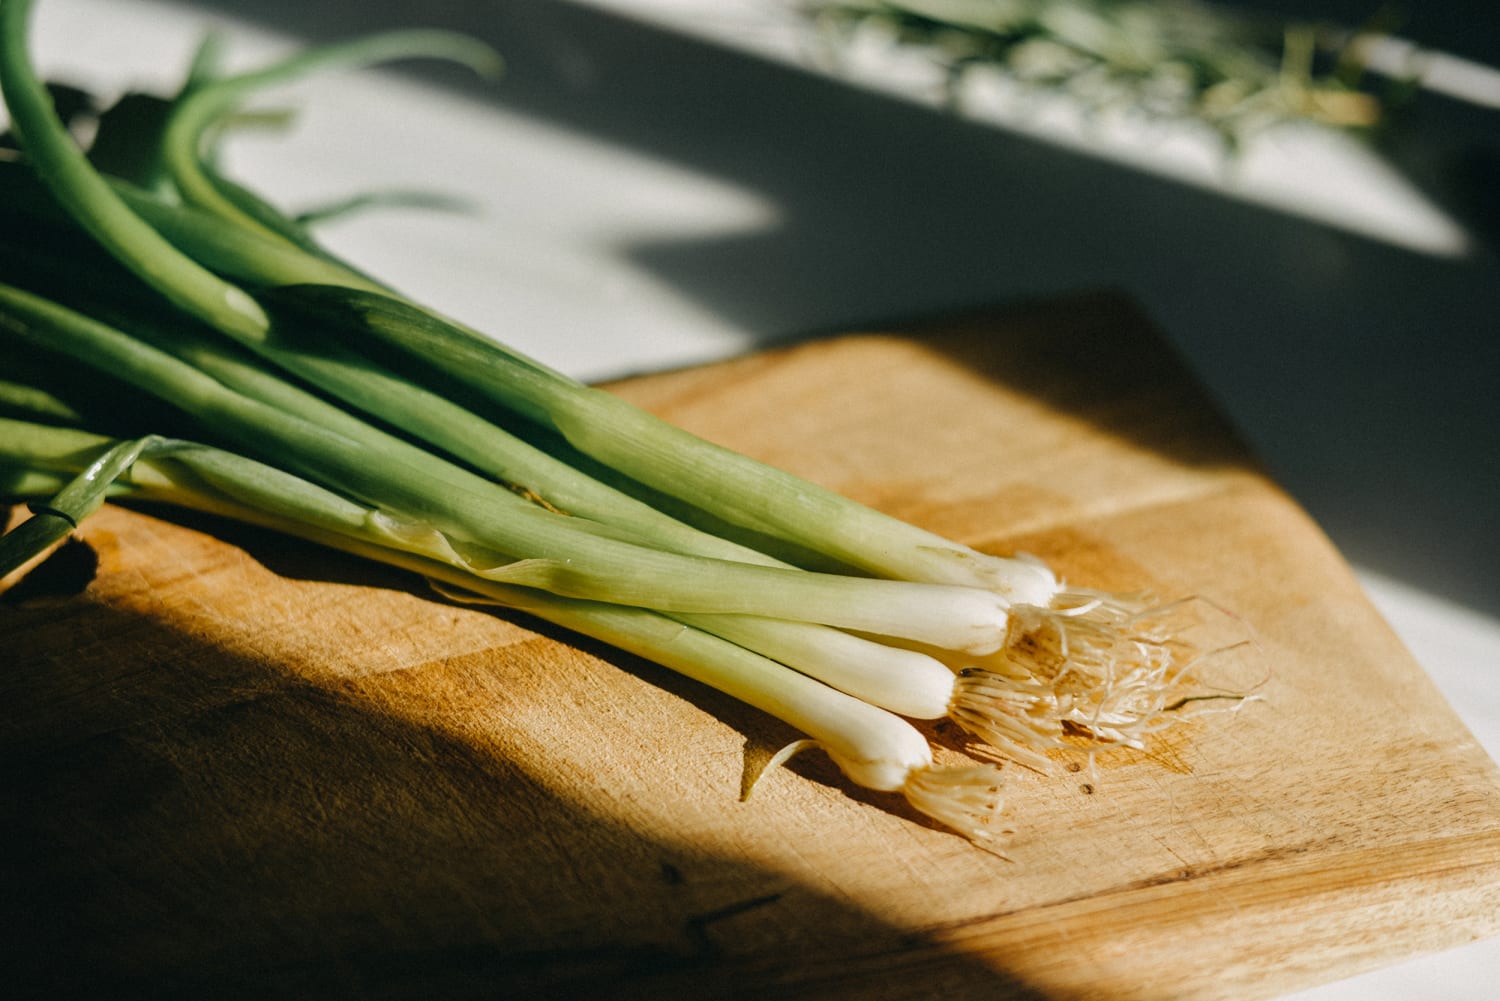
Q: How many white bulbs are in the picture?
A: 4